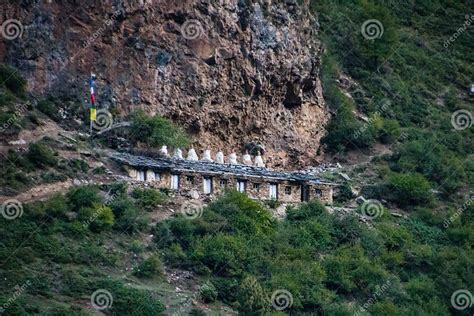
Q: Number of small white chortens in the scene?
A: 8